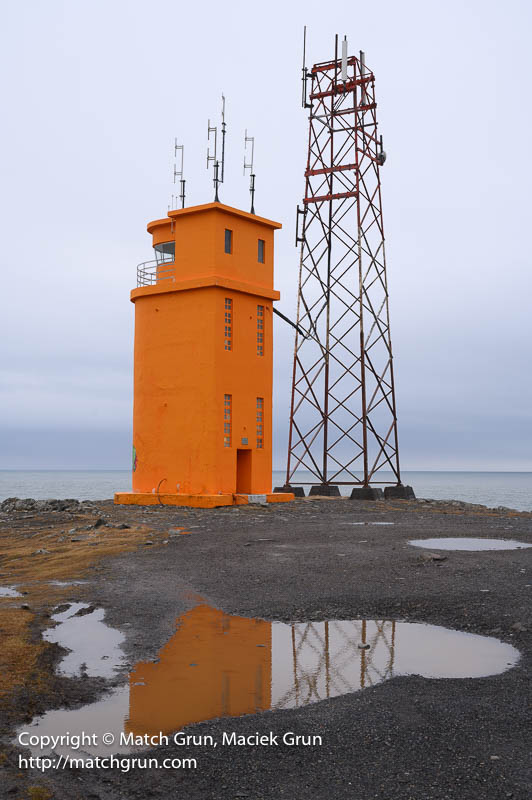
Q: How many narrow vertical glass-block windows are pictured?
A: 4